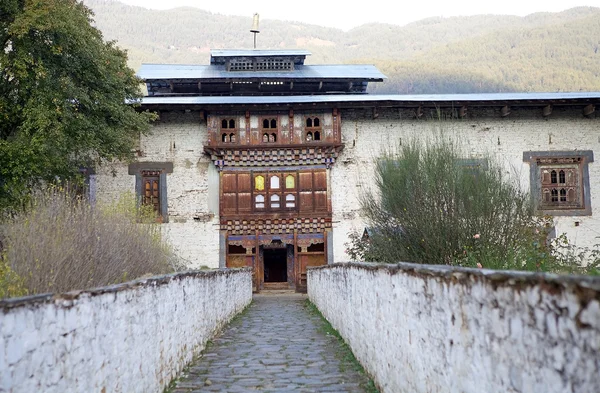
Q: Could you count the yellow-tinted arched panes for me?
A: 2